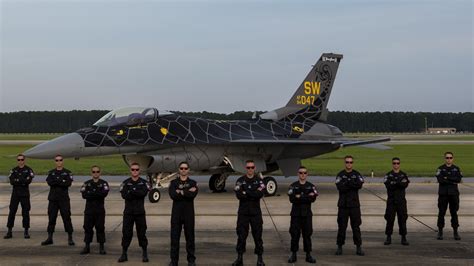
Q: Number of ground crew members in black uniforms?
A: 10